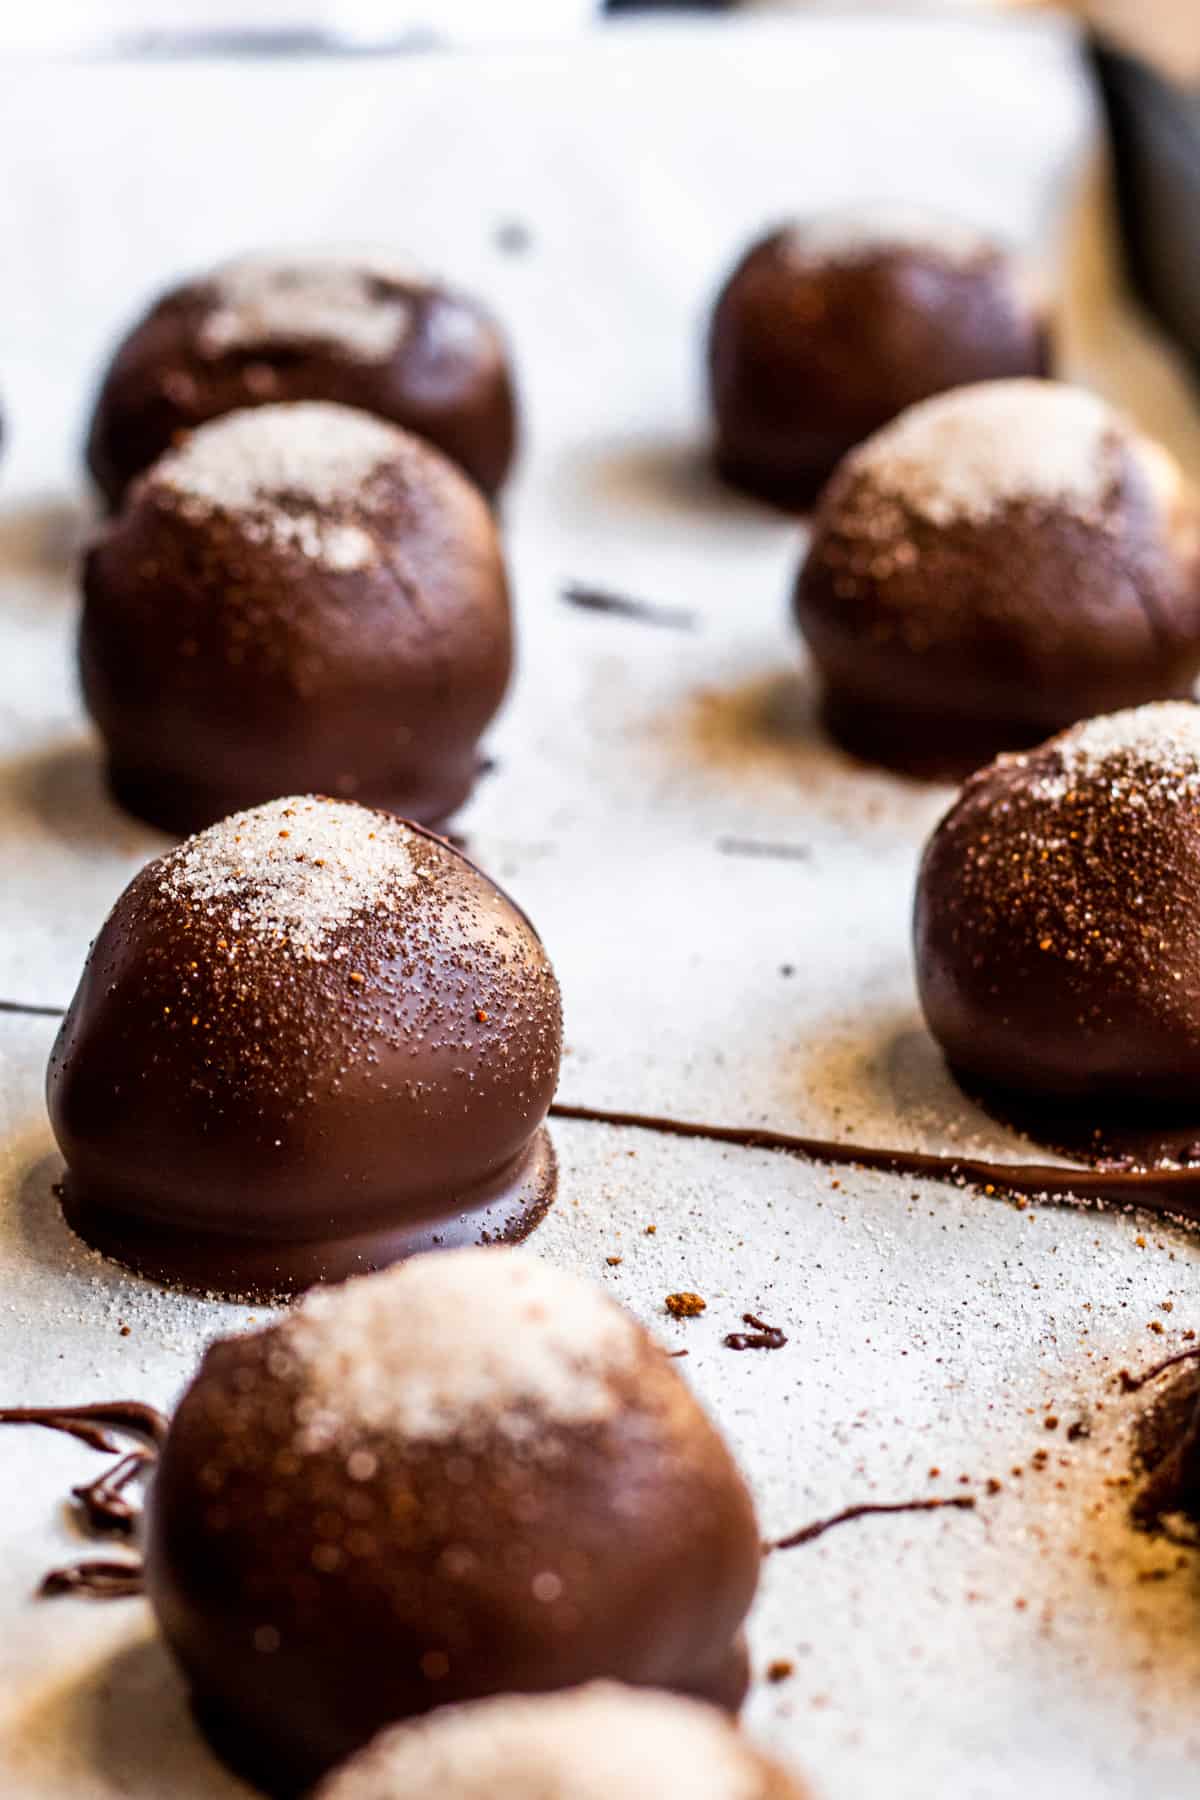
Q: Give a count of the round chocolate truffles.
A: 8